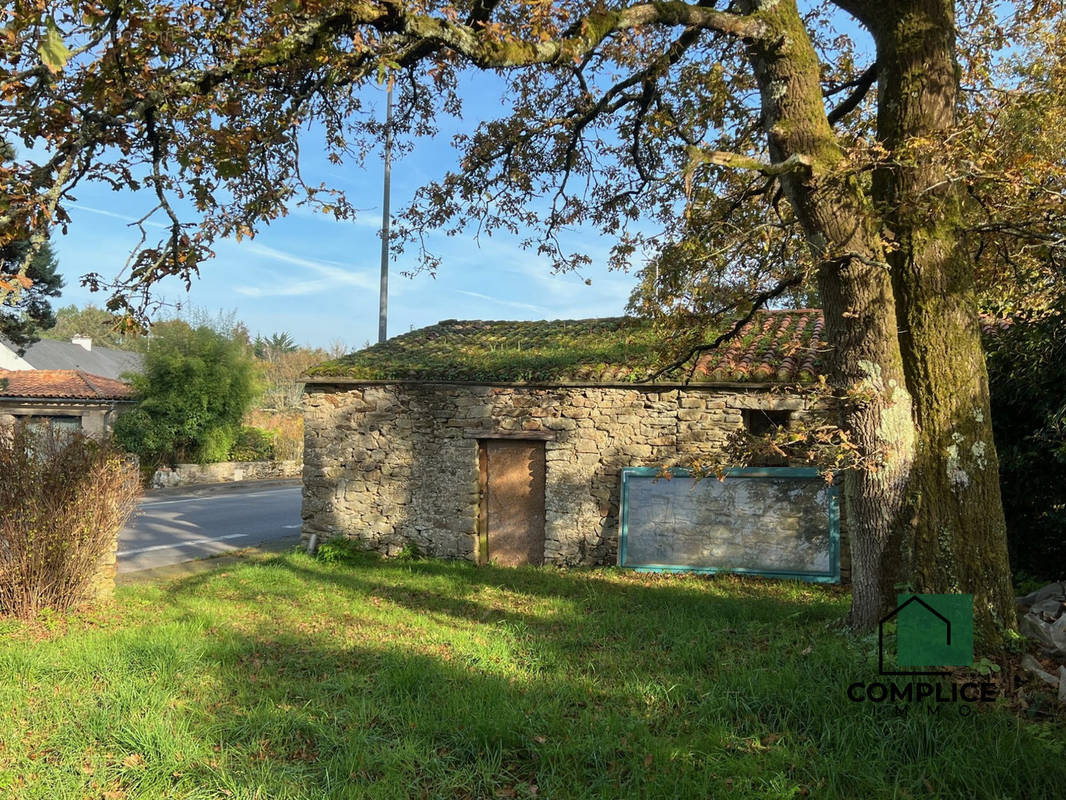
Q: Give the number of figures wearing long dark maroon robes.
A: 0